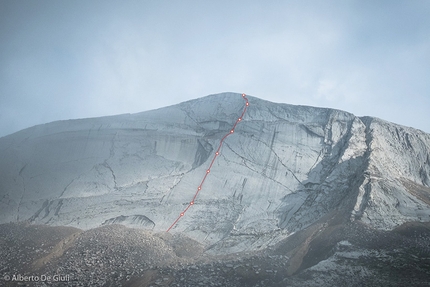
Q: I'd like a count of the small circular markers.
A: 9